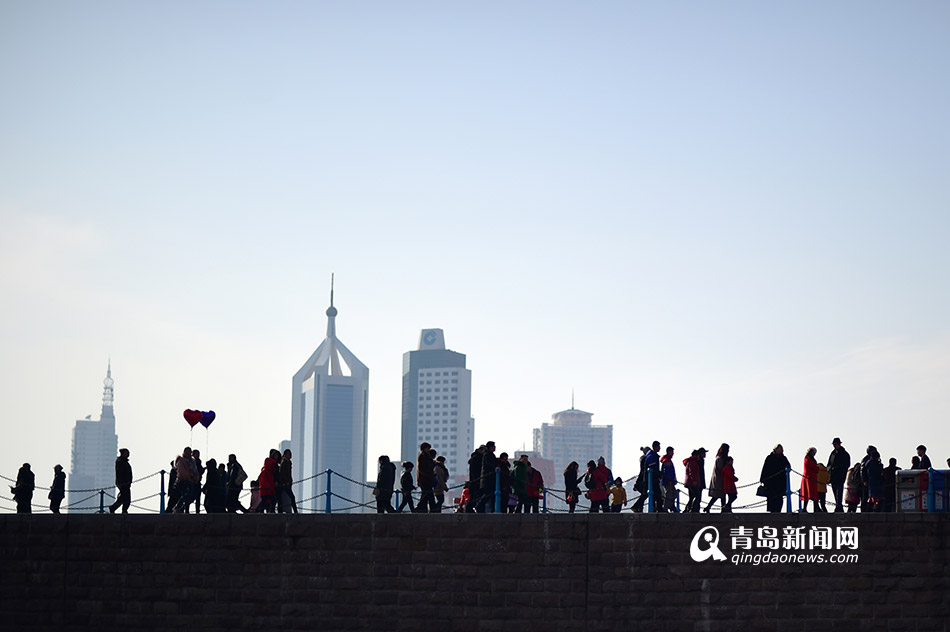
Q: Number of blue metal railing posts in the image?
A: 11